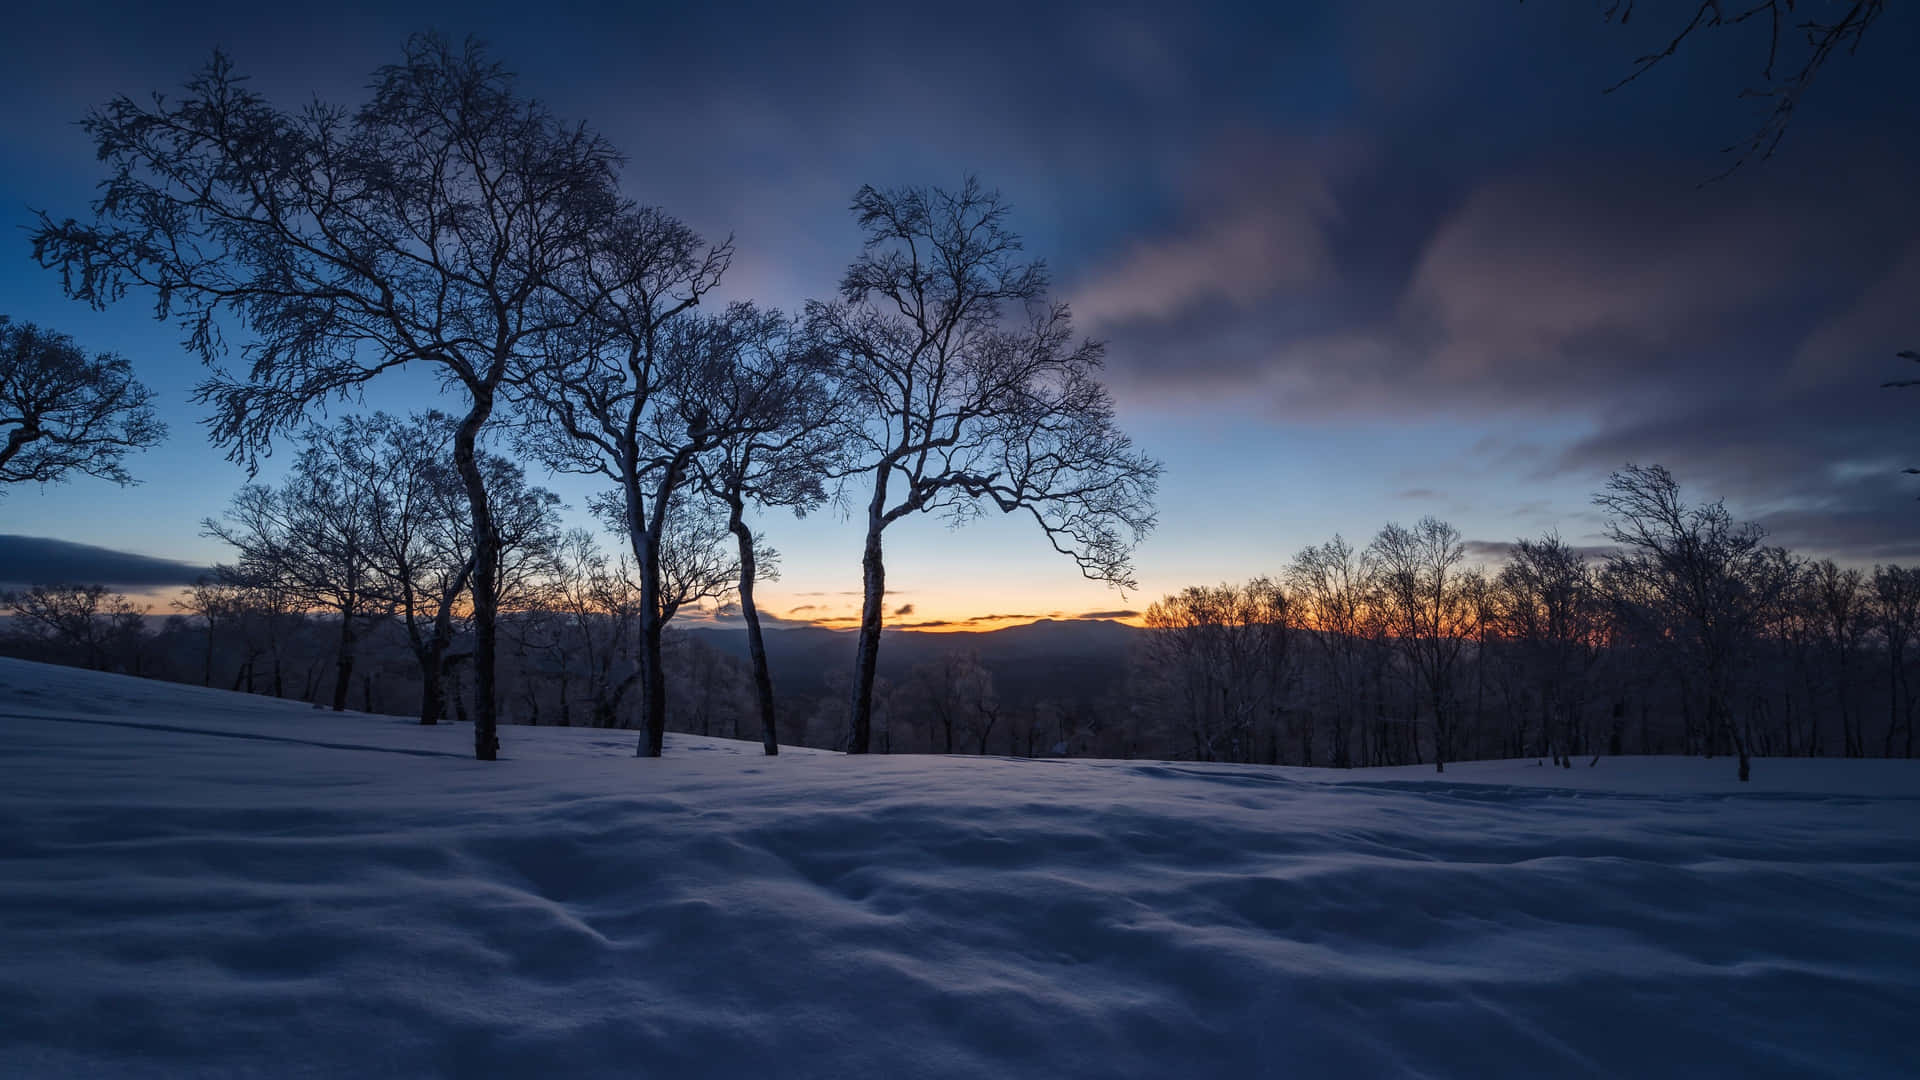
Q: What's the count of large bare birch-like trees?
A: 4